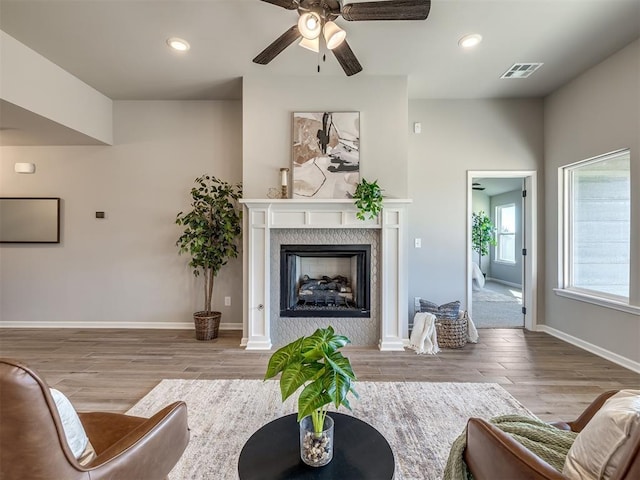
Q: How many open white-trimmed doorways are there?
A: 1